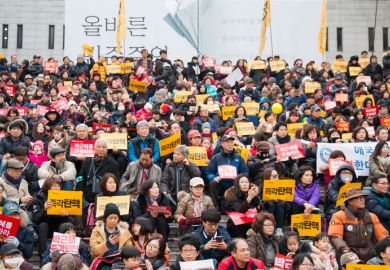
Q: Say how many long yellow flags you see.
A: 3